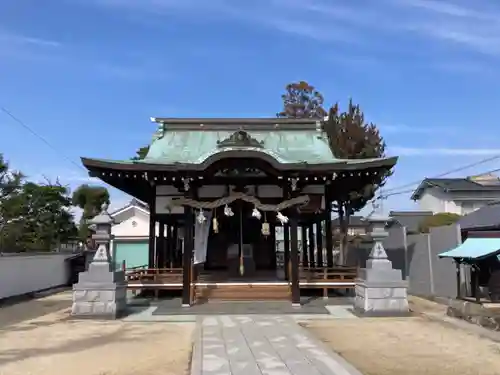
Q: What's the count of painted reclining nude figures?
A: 0